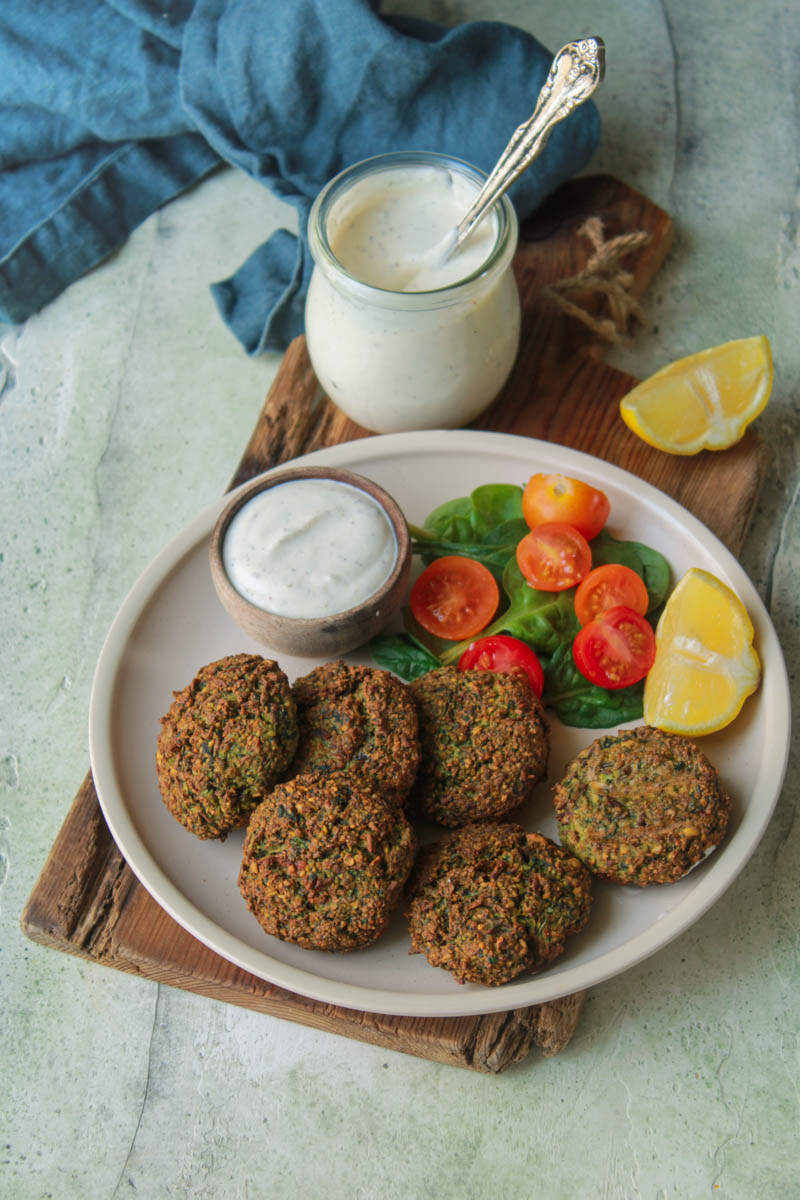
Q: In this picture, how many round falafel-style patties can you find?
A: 6